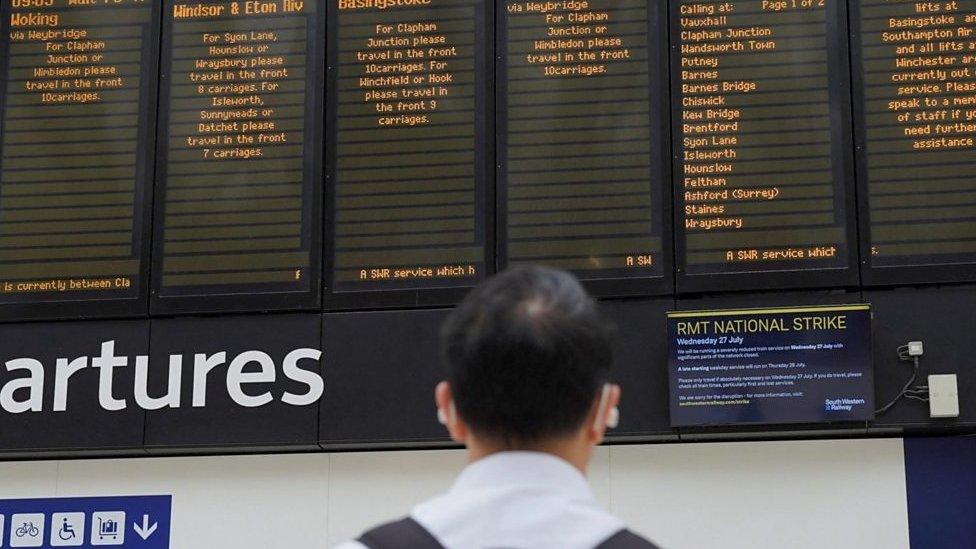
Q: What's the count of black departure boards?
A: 6